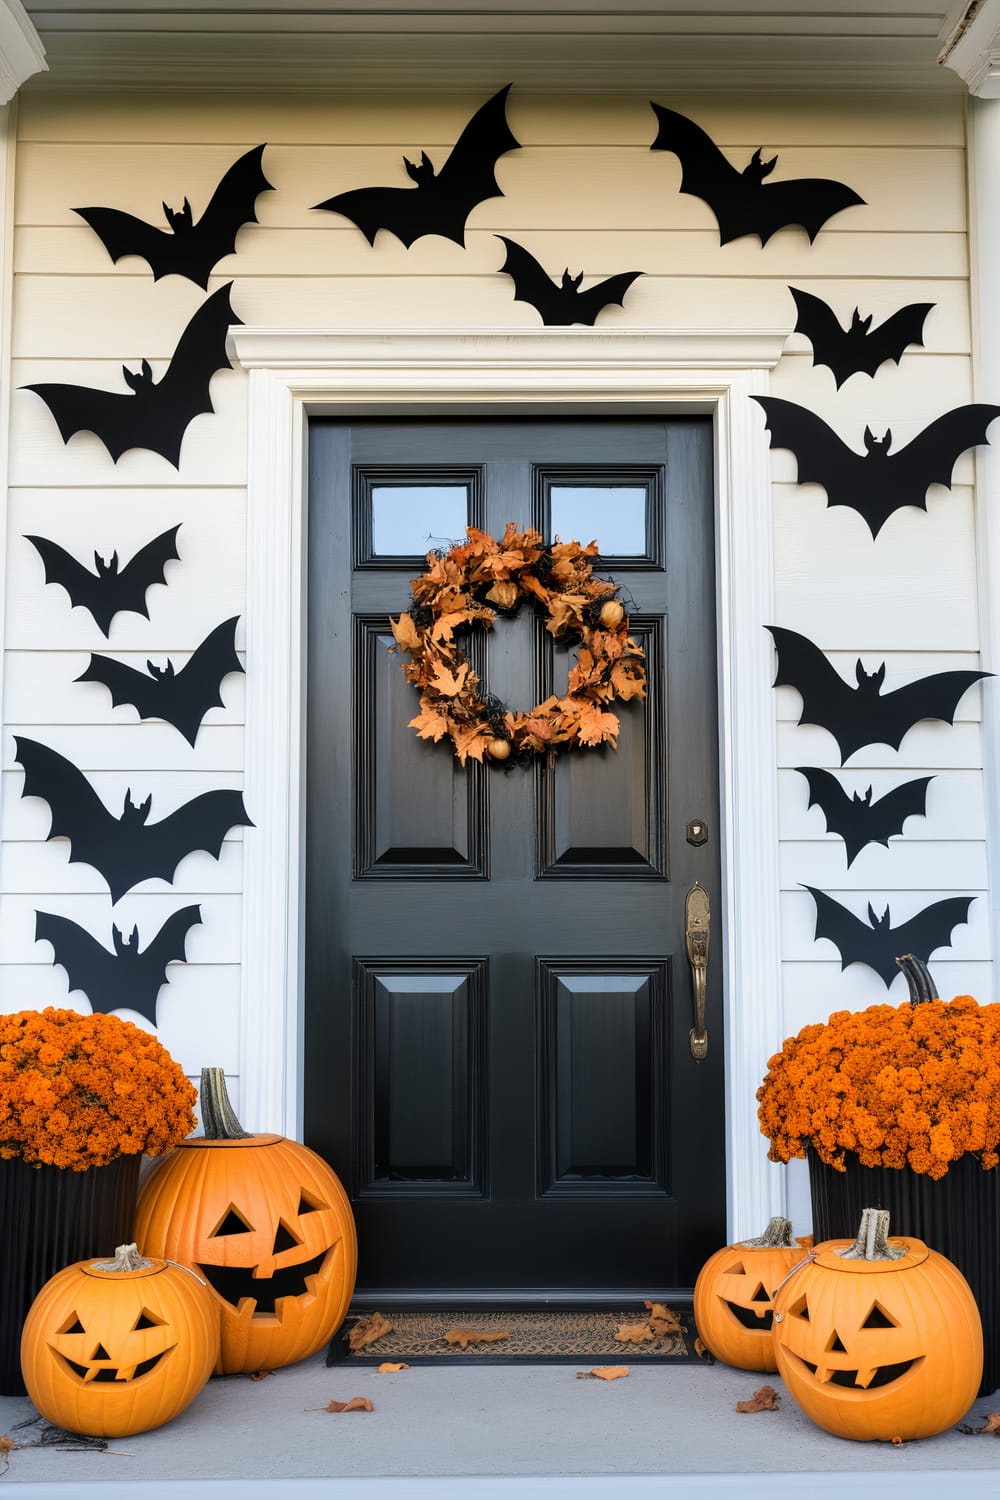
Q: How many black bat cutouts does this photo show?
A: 14